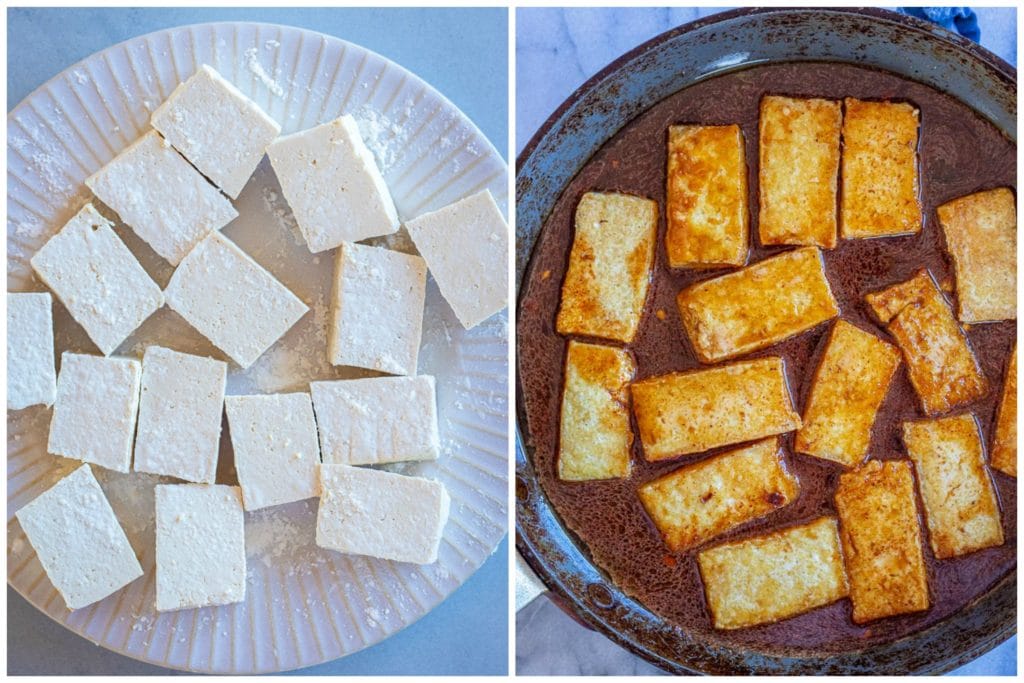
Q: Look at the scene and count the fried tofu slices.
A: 15